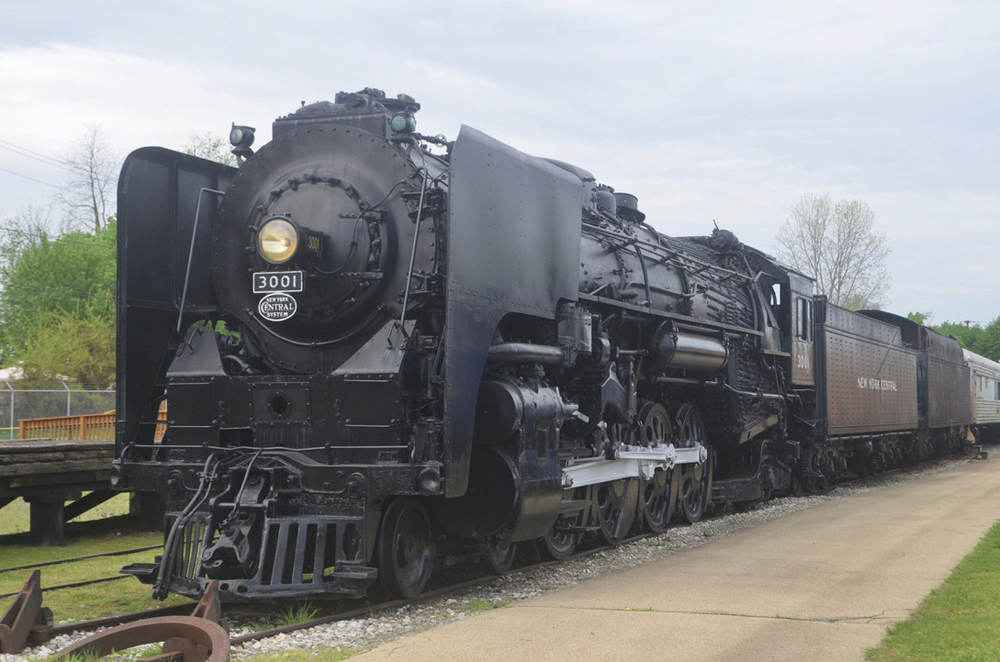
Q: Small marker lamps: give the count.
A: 2